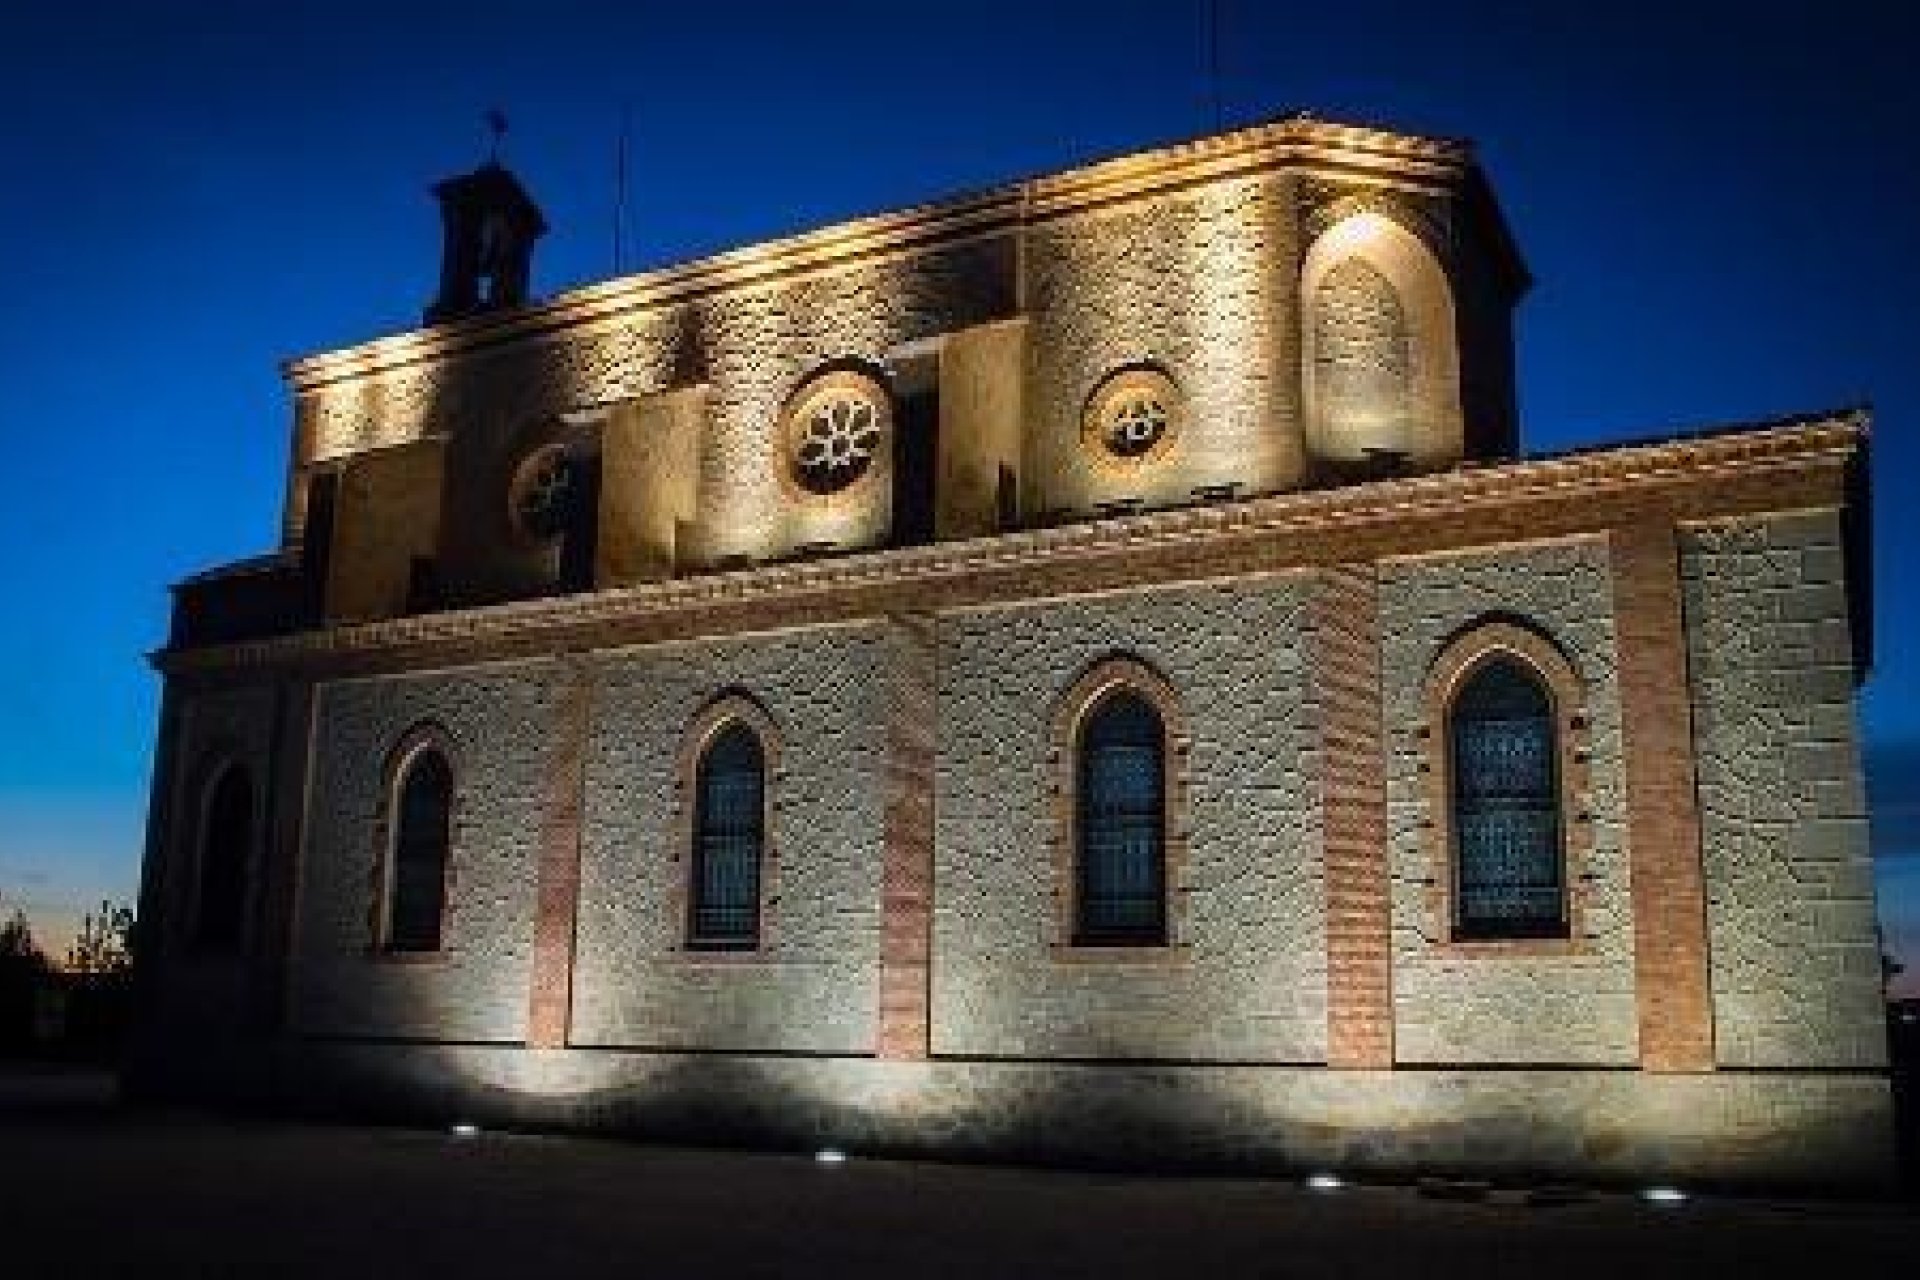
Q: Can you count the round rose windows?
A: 3